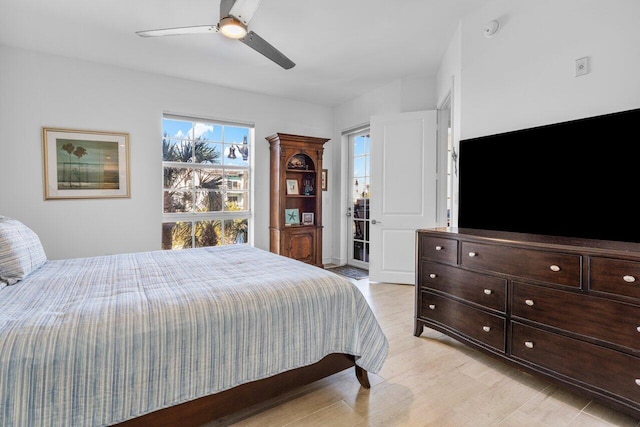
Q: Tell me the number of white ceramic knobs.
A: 12